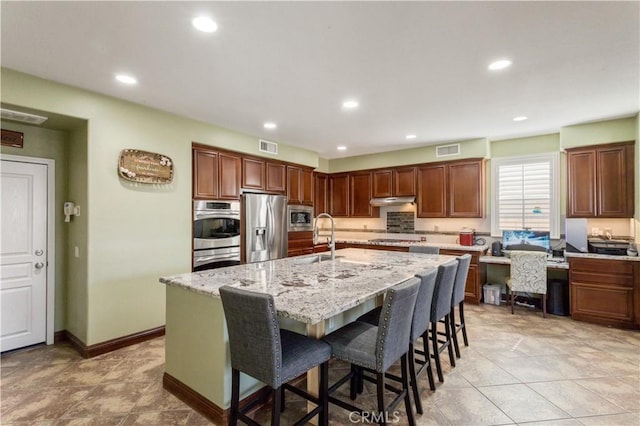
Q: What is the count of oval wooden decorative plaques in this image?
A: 1